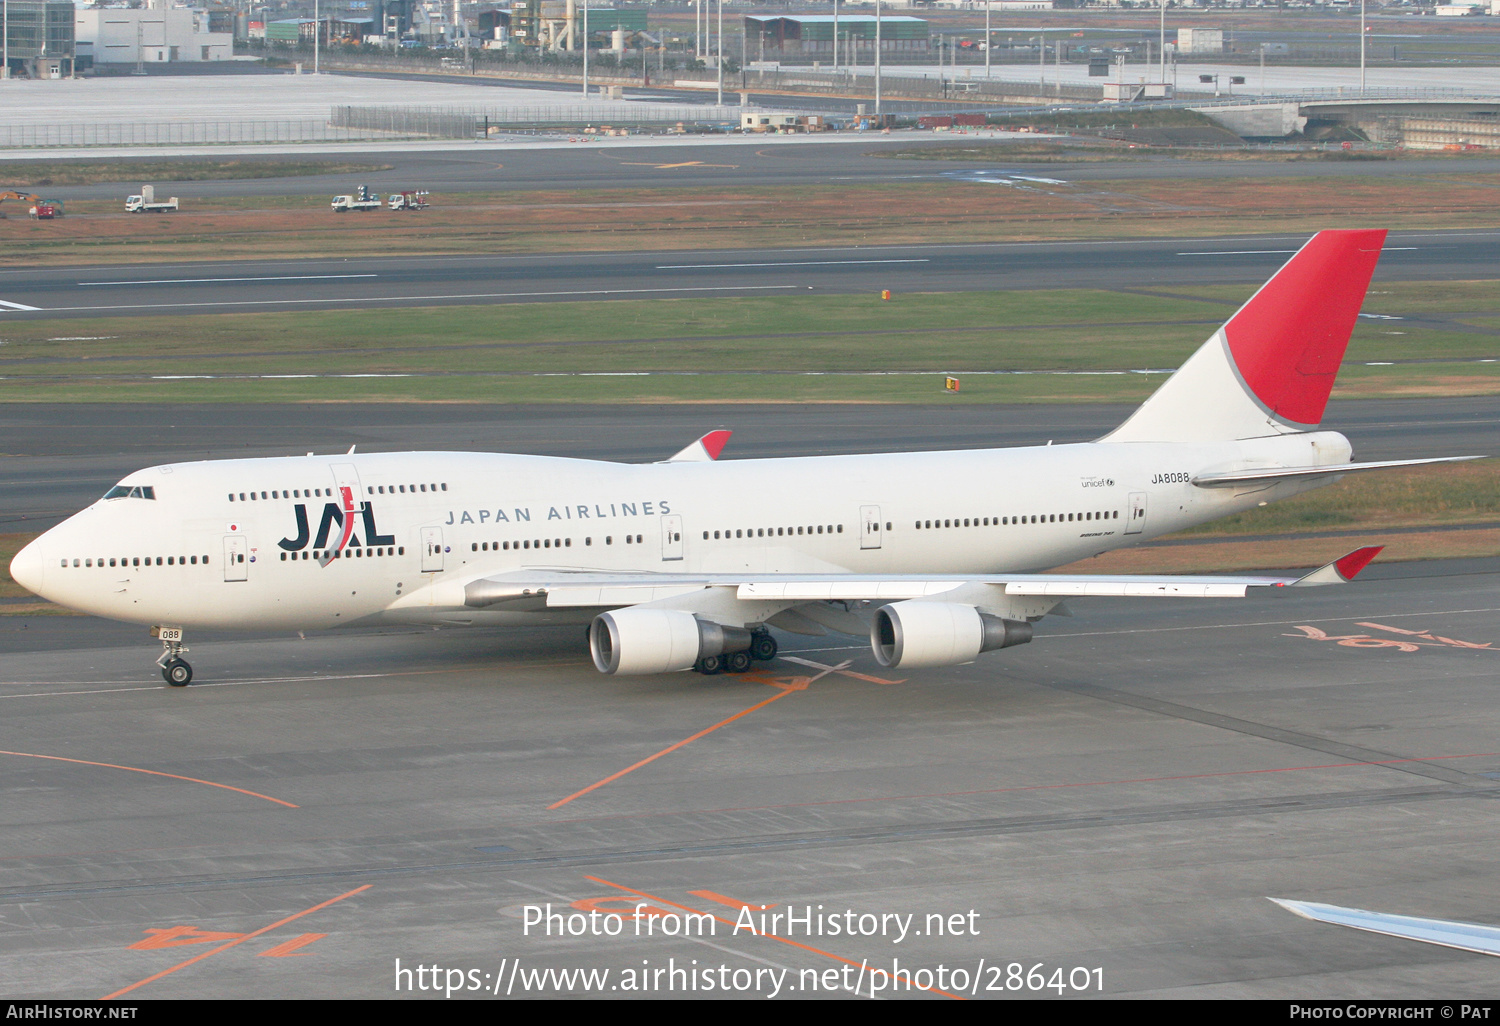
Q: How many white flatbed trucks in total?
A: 3